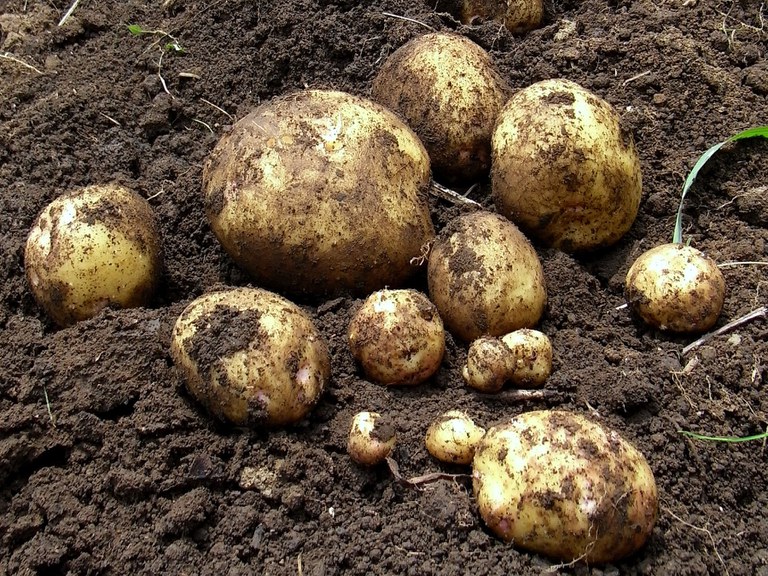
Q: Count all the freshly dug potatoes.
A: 14